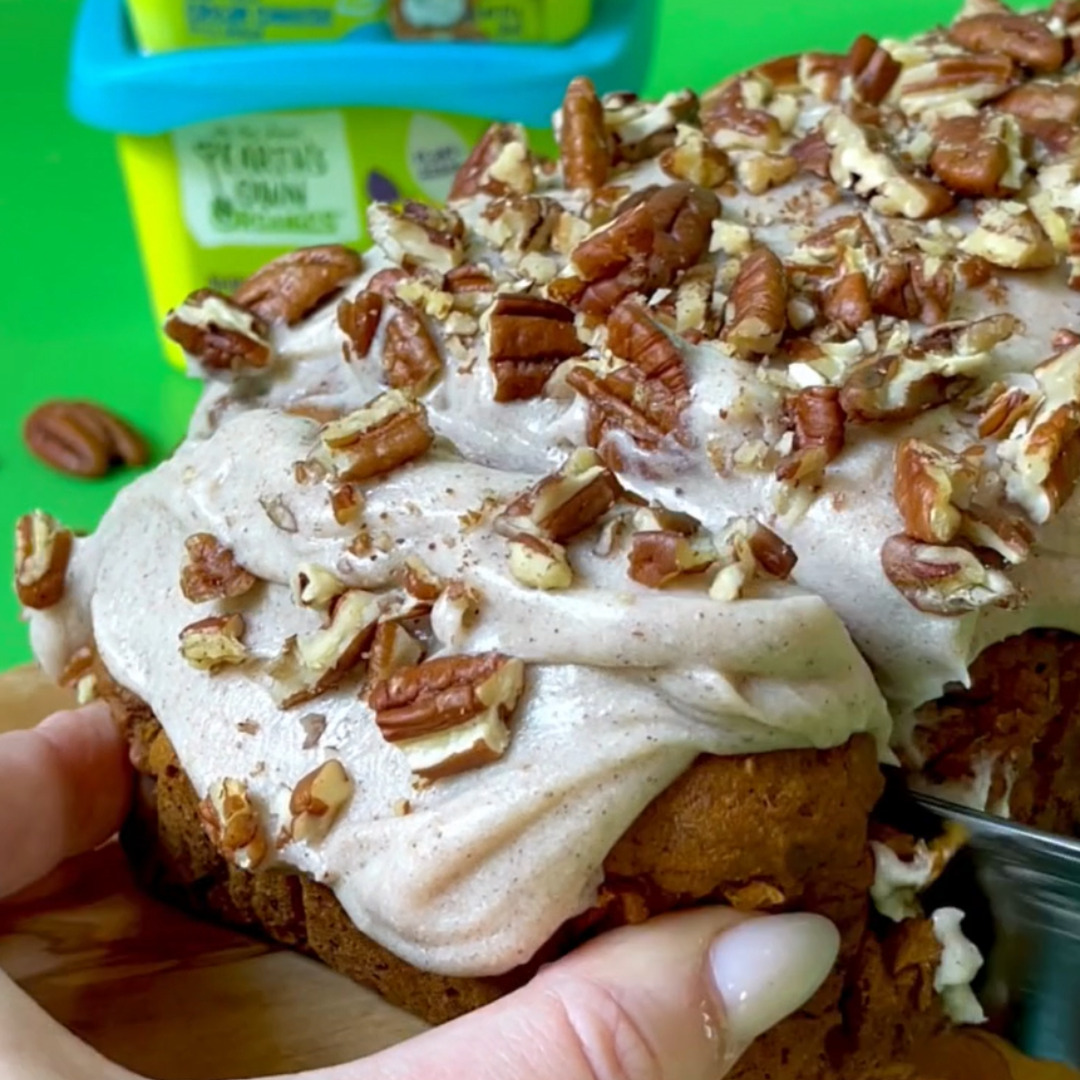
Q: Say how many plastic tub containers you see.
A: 2